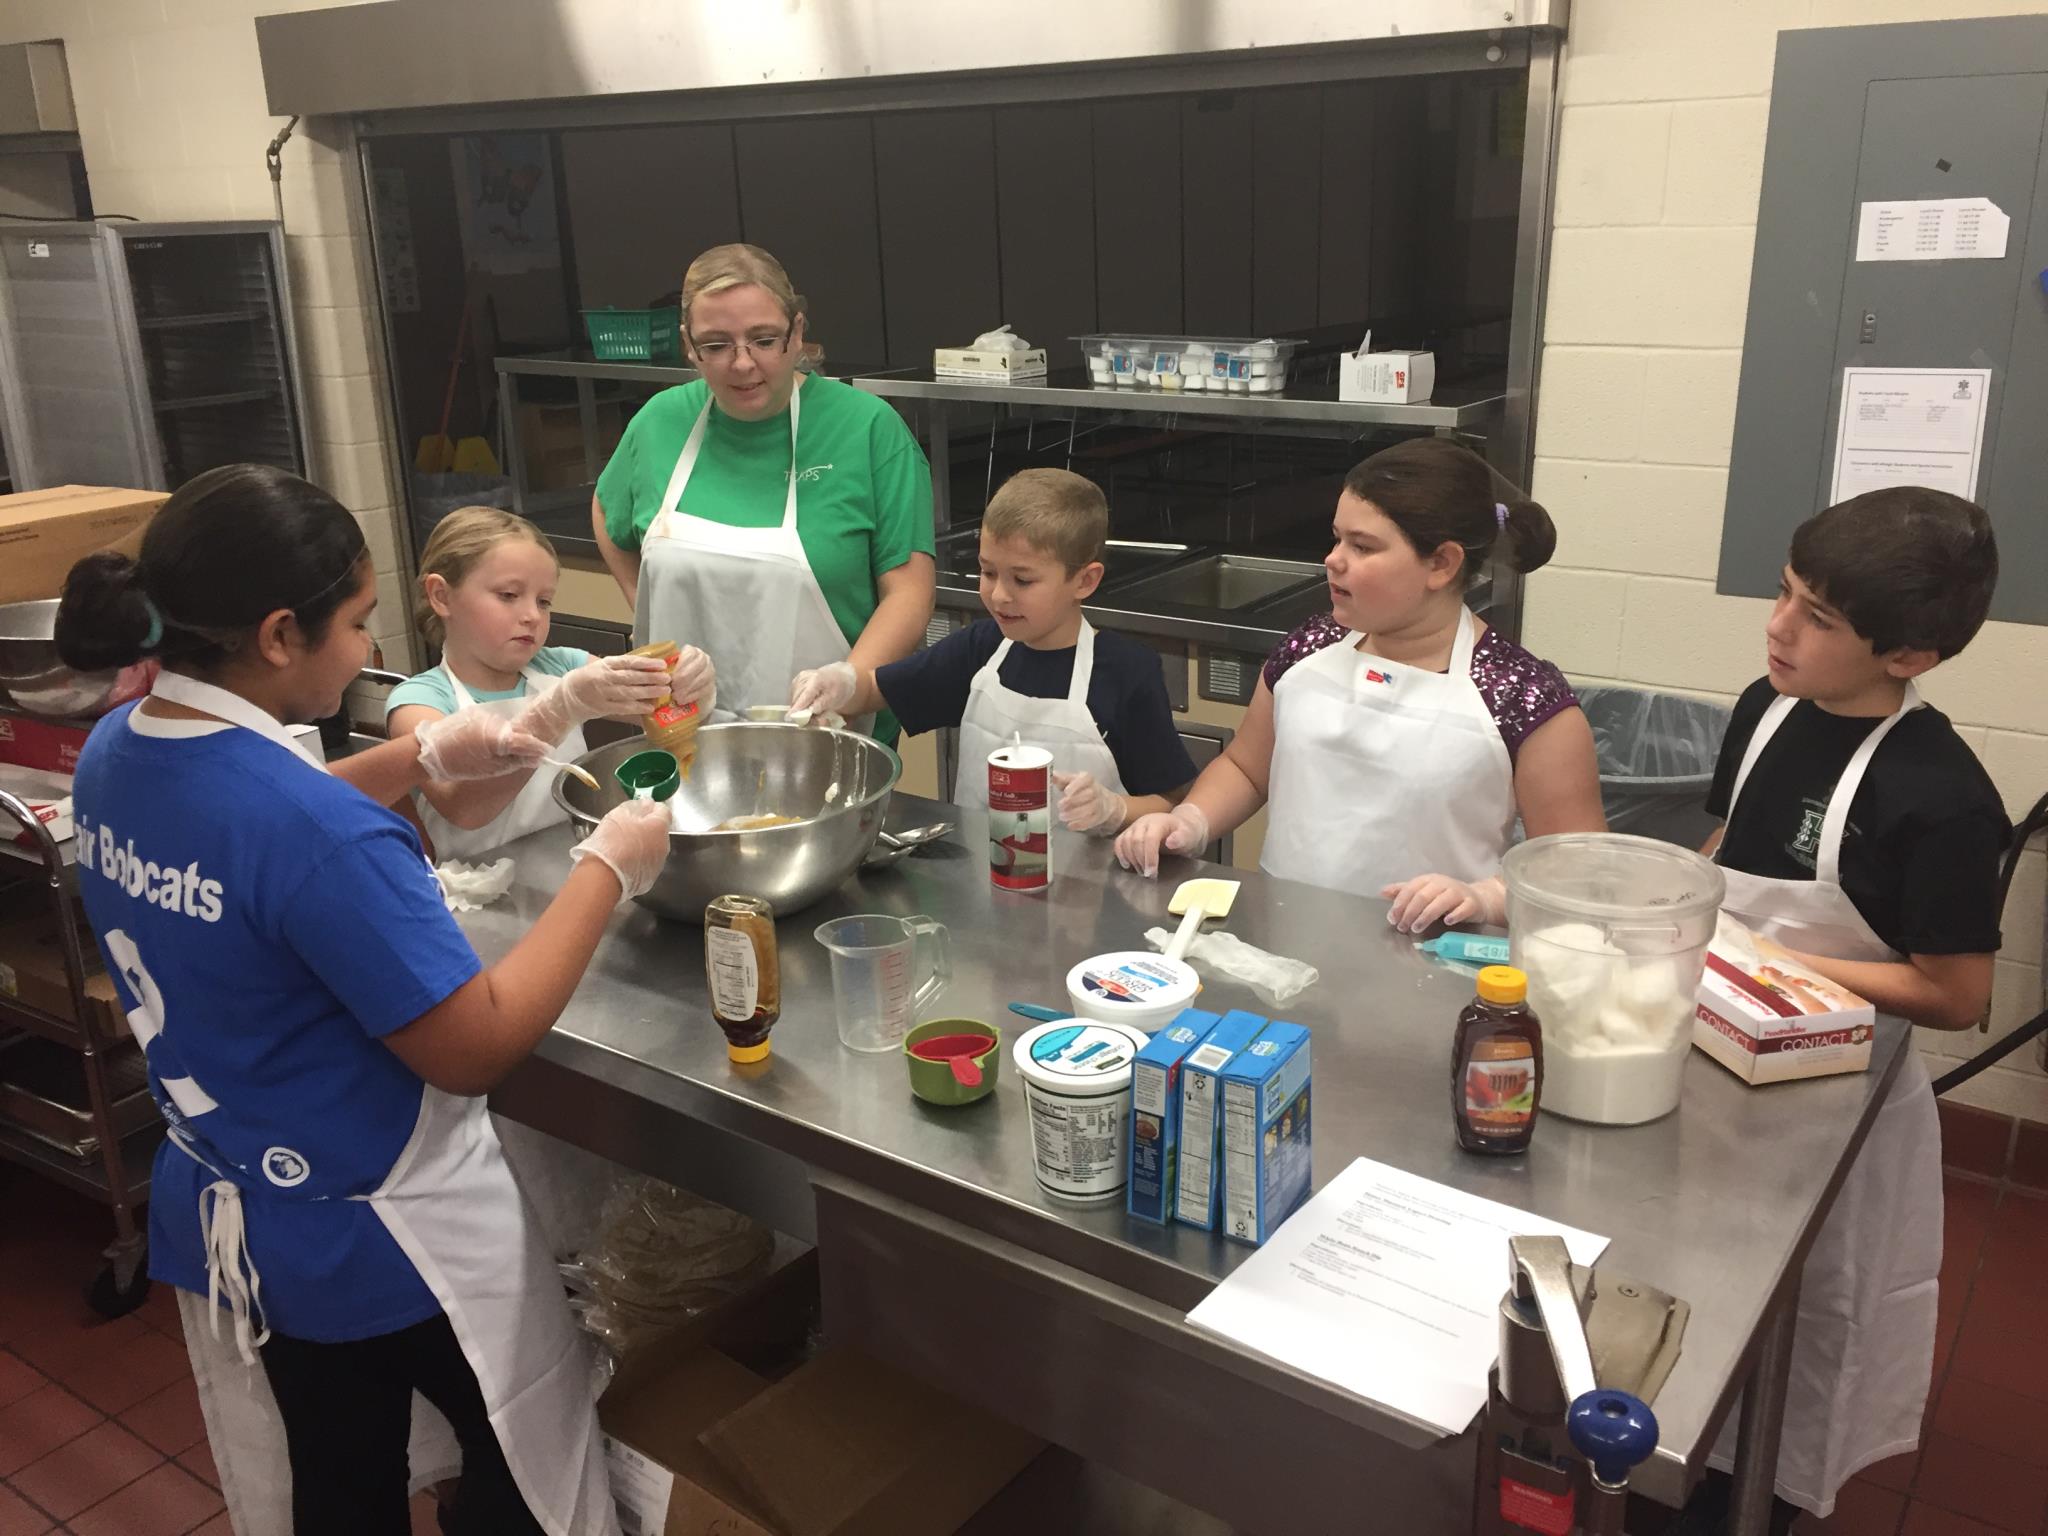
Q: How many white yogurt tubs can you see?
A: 2